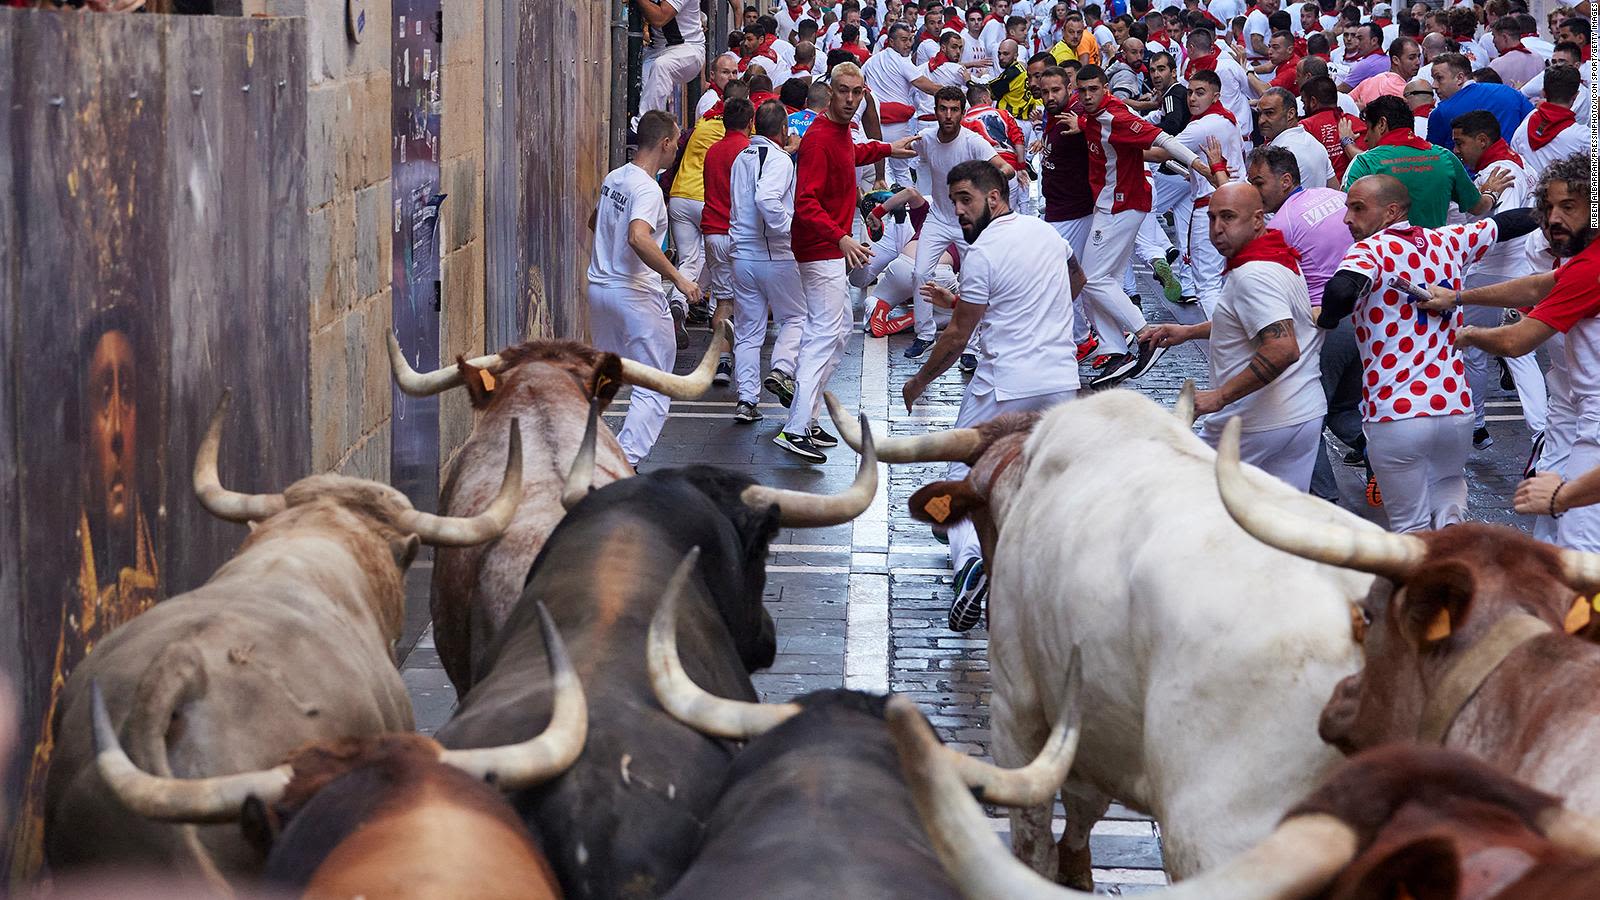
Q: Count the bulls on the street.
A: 8